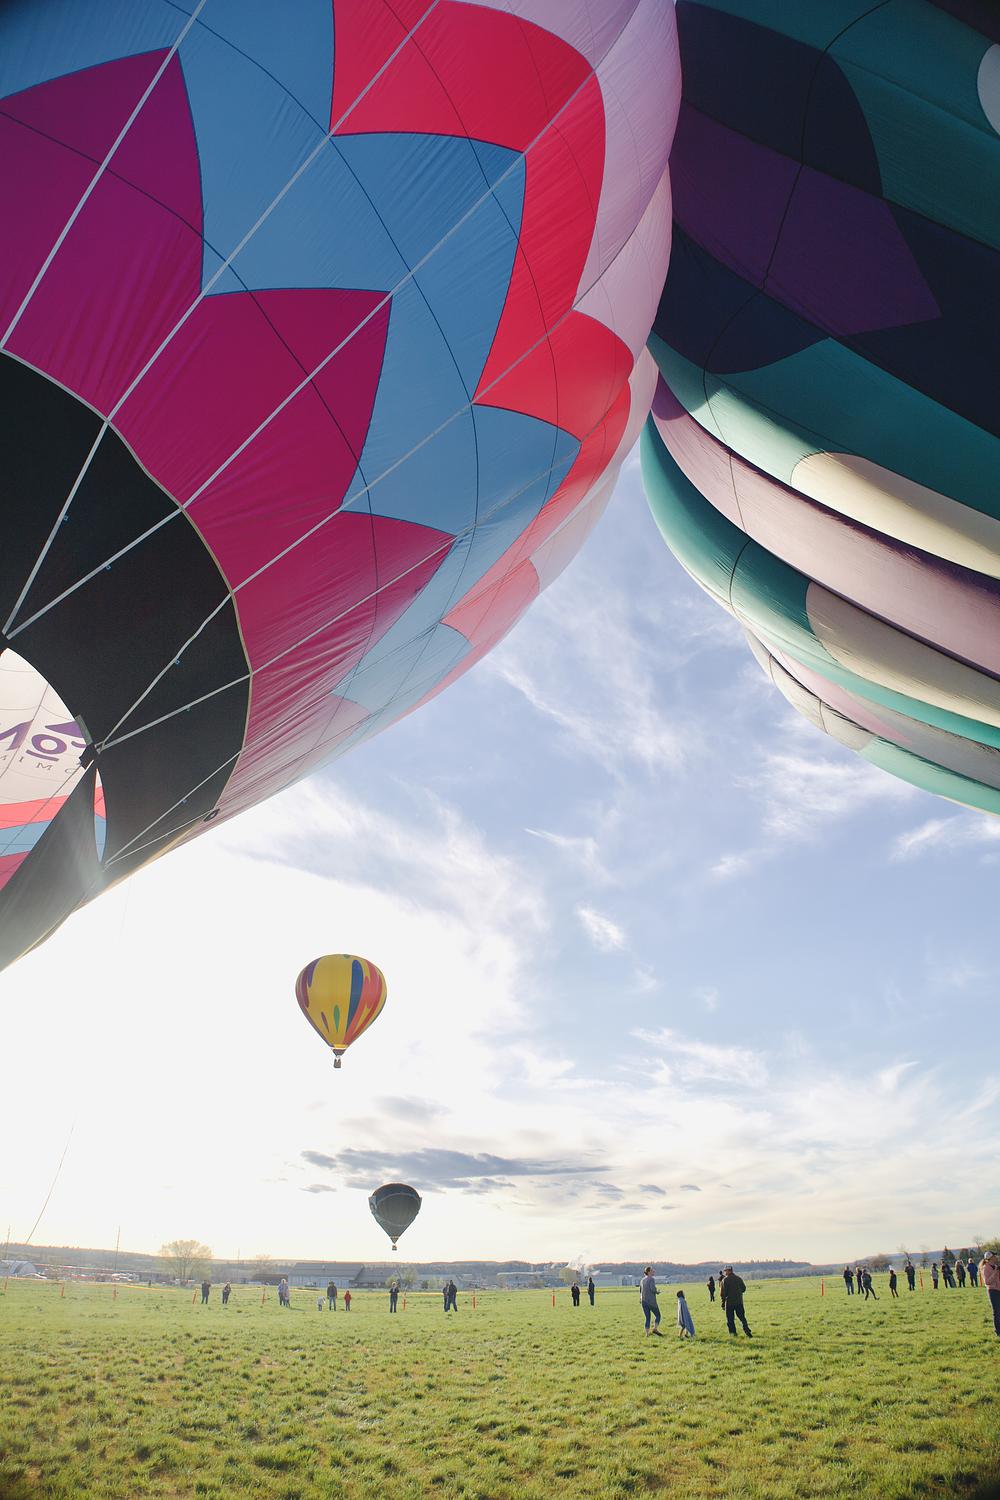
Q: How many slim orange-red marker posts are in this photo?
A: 11